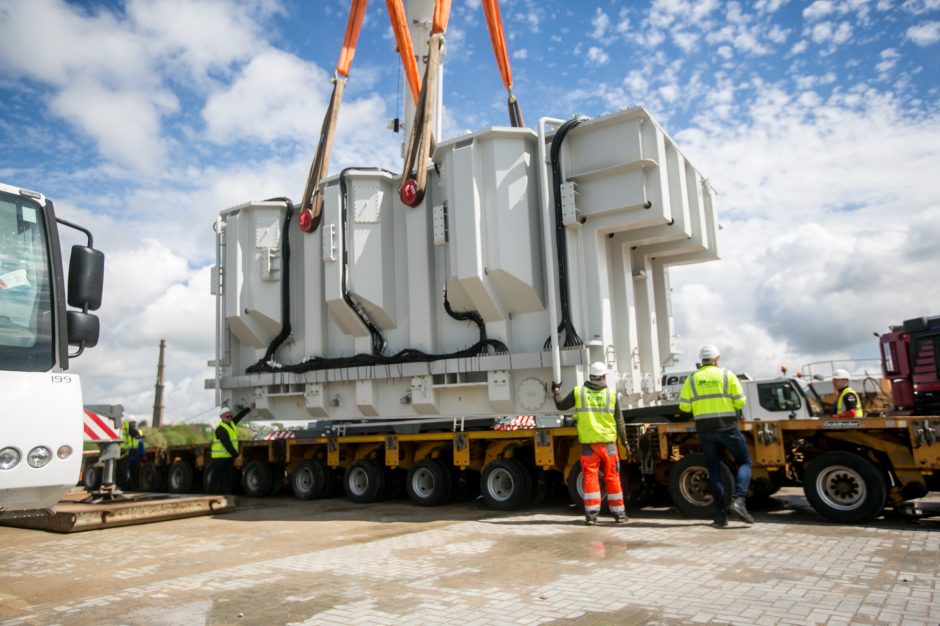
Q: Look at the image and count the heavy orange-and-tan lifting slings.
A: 4